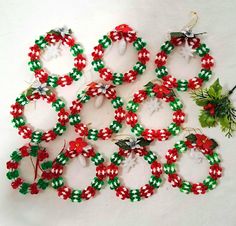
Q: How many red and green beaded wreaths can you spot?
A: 10